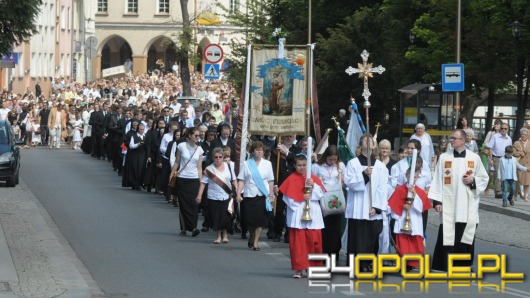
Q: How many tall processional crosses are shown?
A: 1